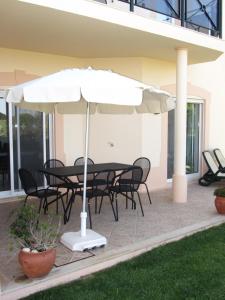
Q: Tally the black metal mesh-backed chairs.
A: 6